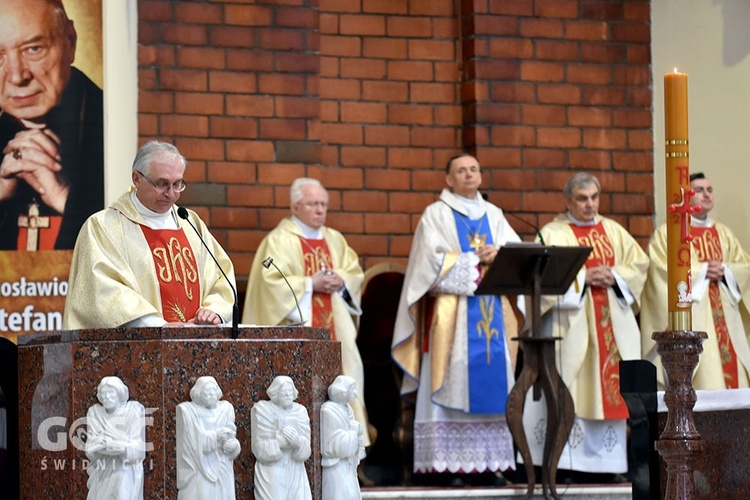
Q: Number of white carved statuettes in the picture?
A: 4